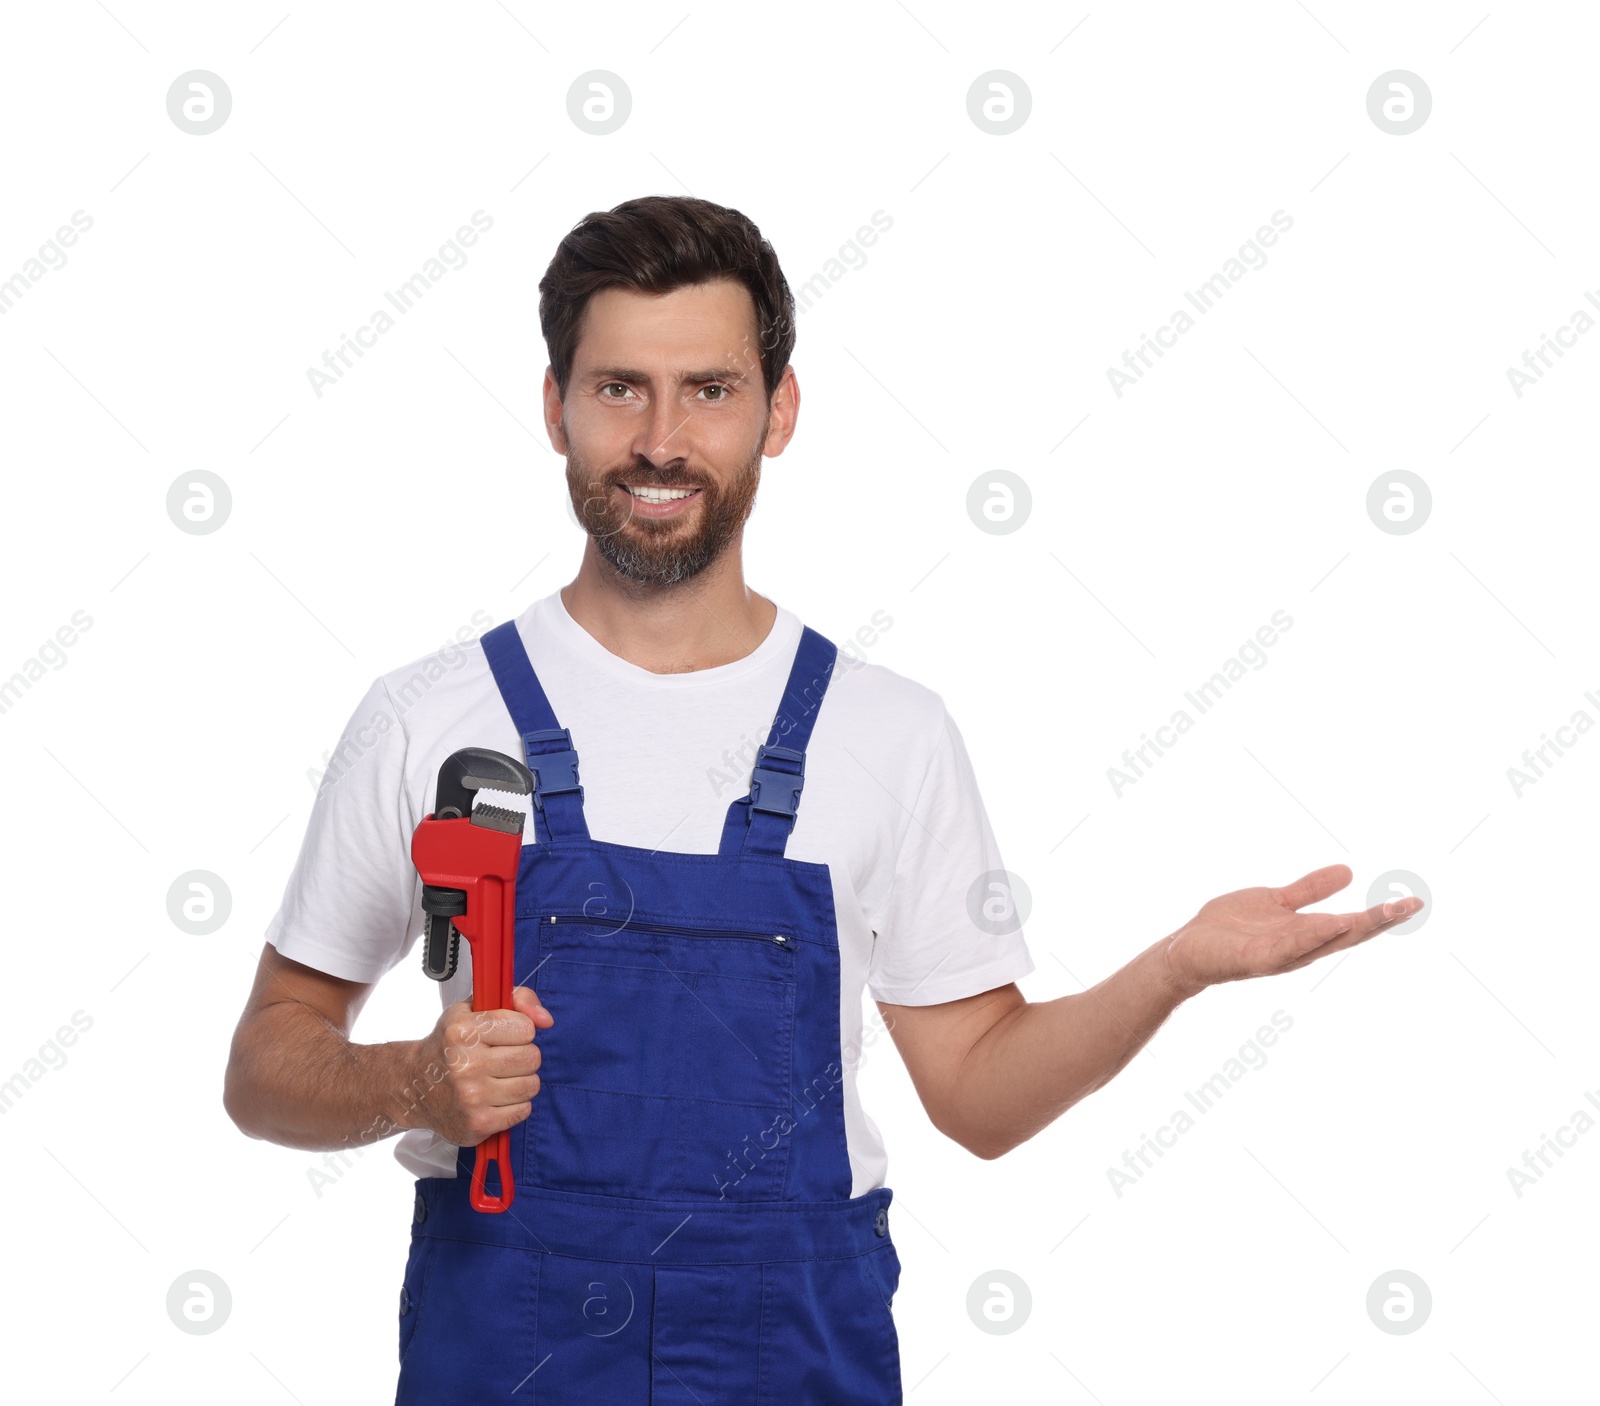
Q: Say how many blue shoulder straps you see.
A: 2